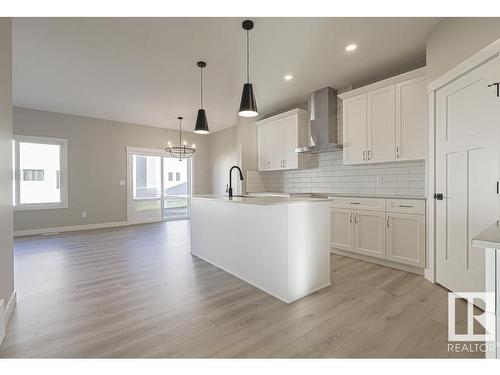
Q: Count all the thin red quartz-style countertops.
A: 0